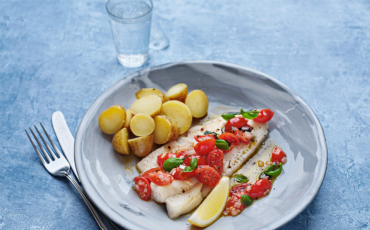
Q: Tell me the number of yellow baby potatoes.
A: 11